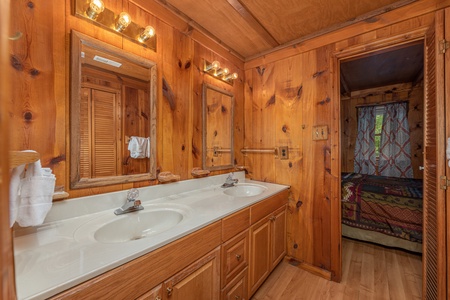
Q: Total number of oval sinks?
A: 2